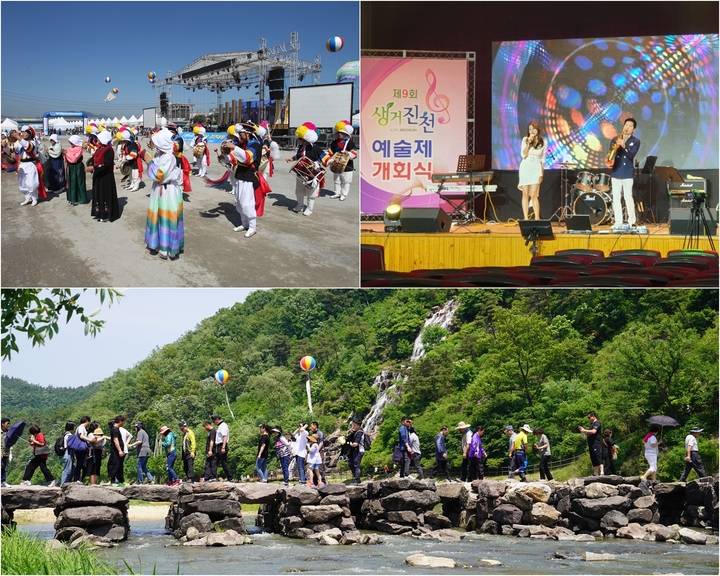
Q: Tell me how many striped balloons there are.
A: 7